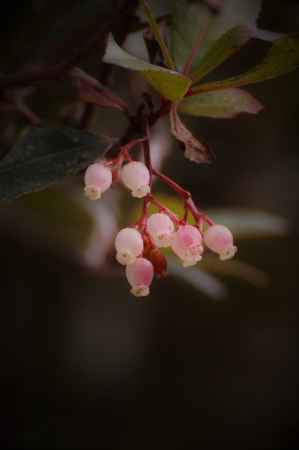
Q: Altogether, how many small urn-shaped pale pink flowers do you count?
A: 7